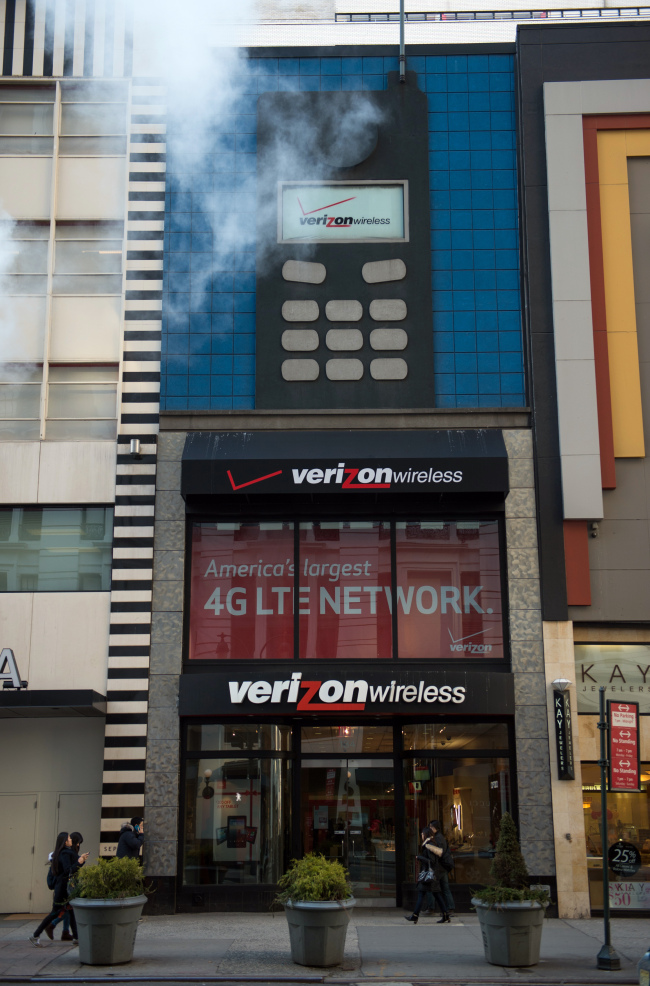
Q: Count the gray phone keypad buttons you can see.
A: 11